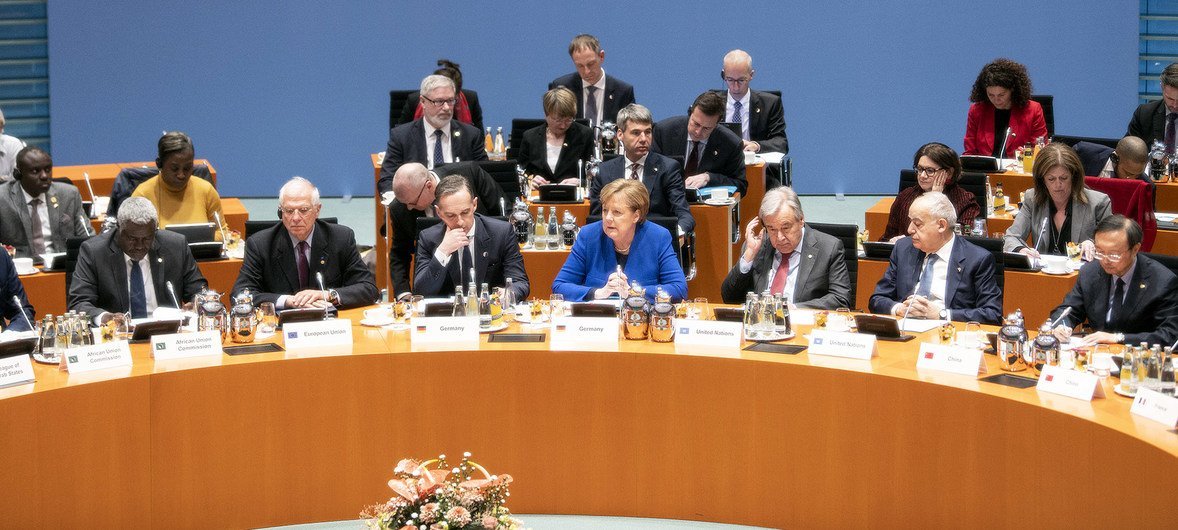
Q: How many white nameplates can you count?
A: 11